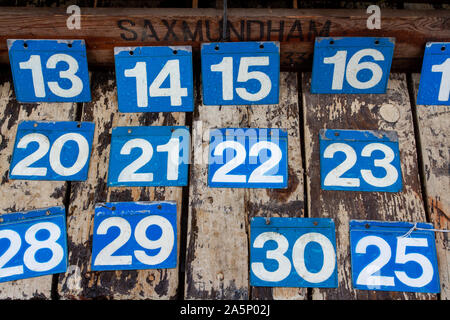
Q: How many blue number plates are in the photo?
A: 13